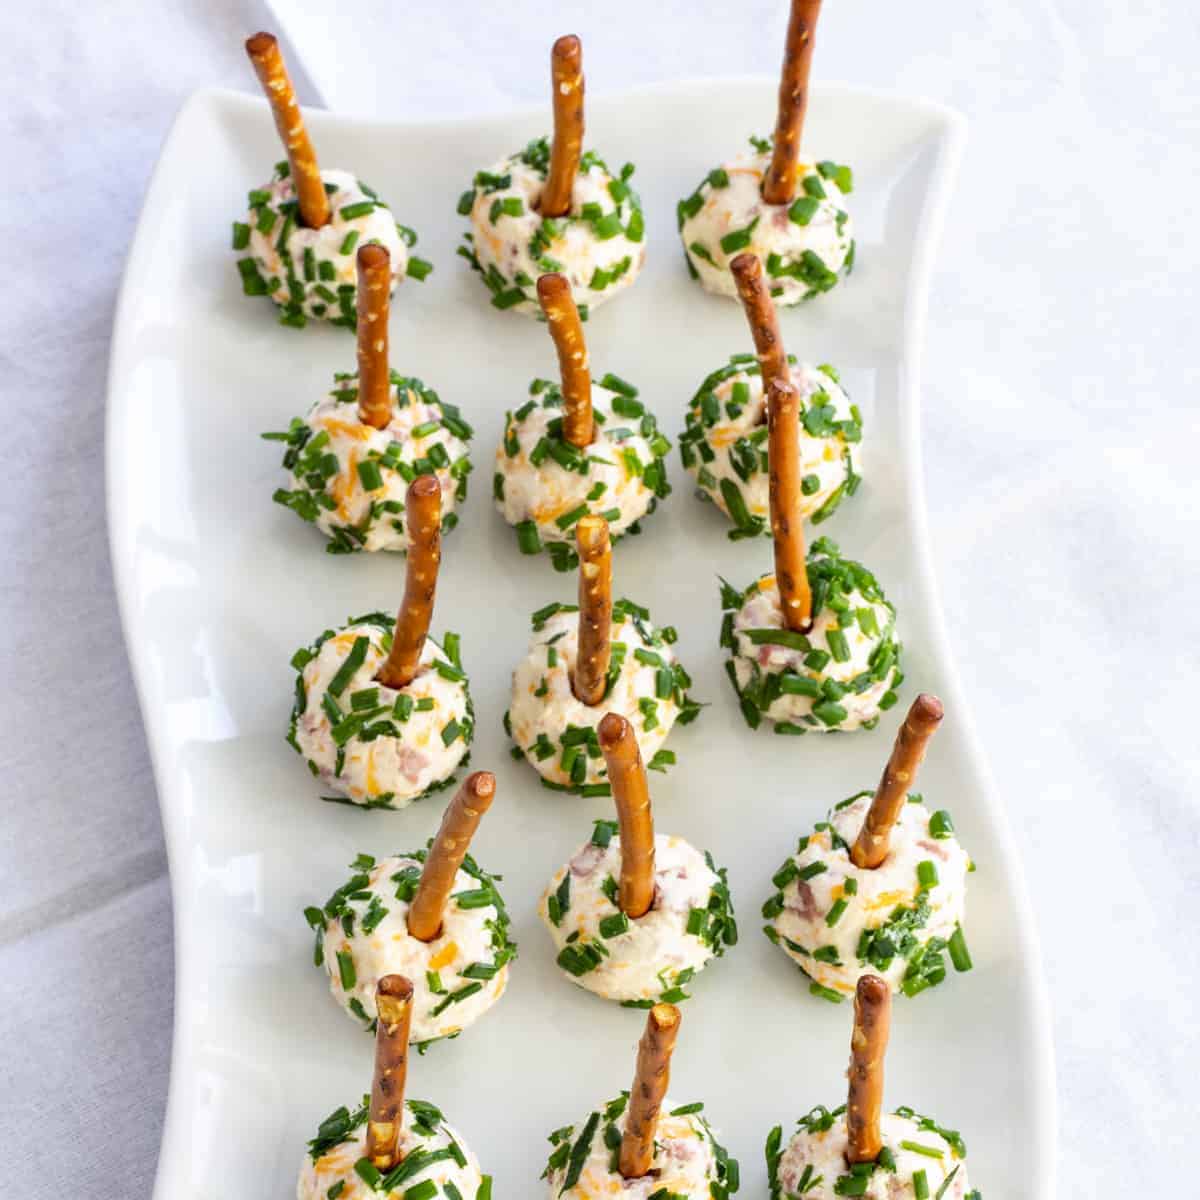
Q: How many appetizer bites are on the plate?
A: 15